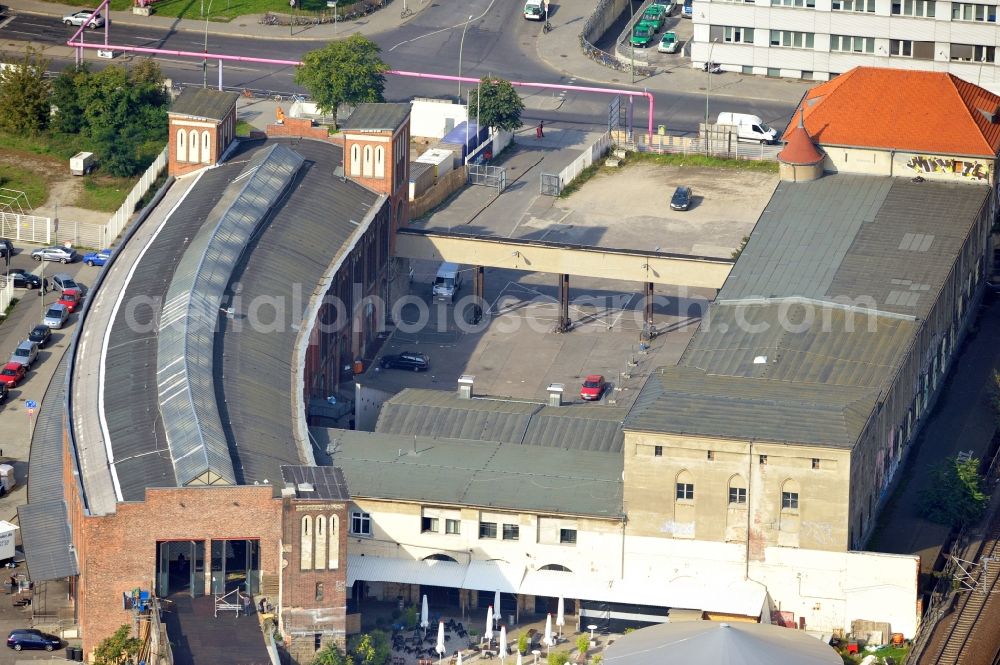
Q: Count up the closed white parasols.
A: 9